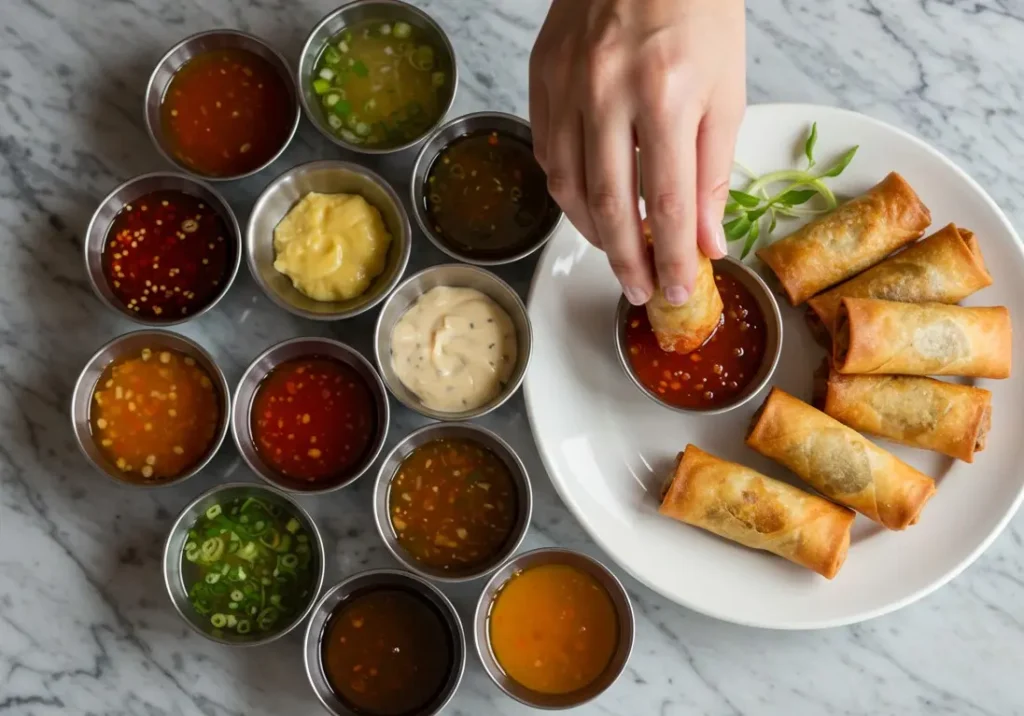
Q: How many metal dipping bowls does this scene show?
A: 13